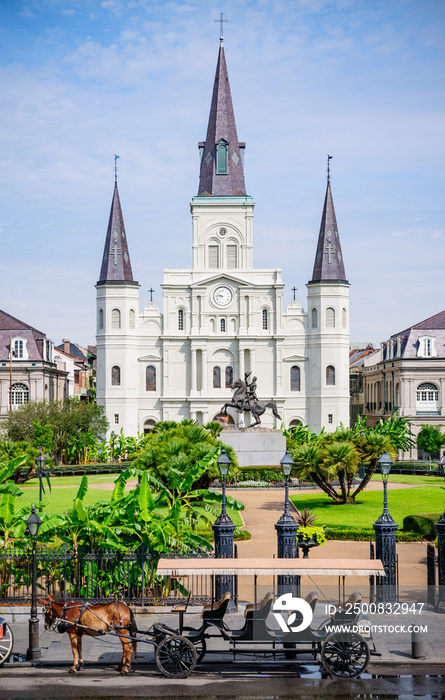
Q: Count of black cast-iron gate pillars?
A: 4